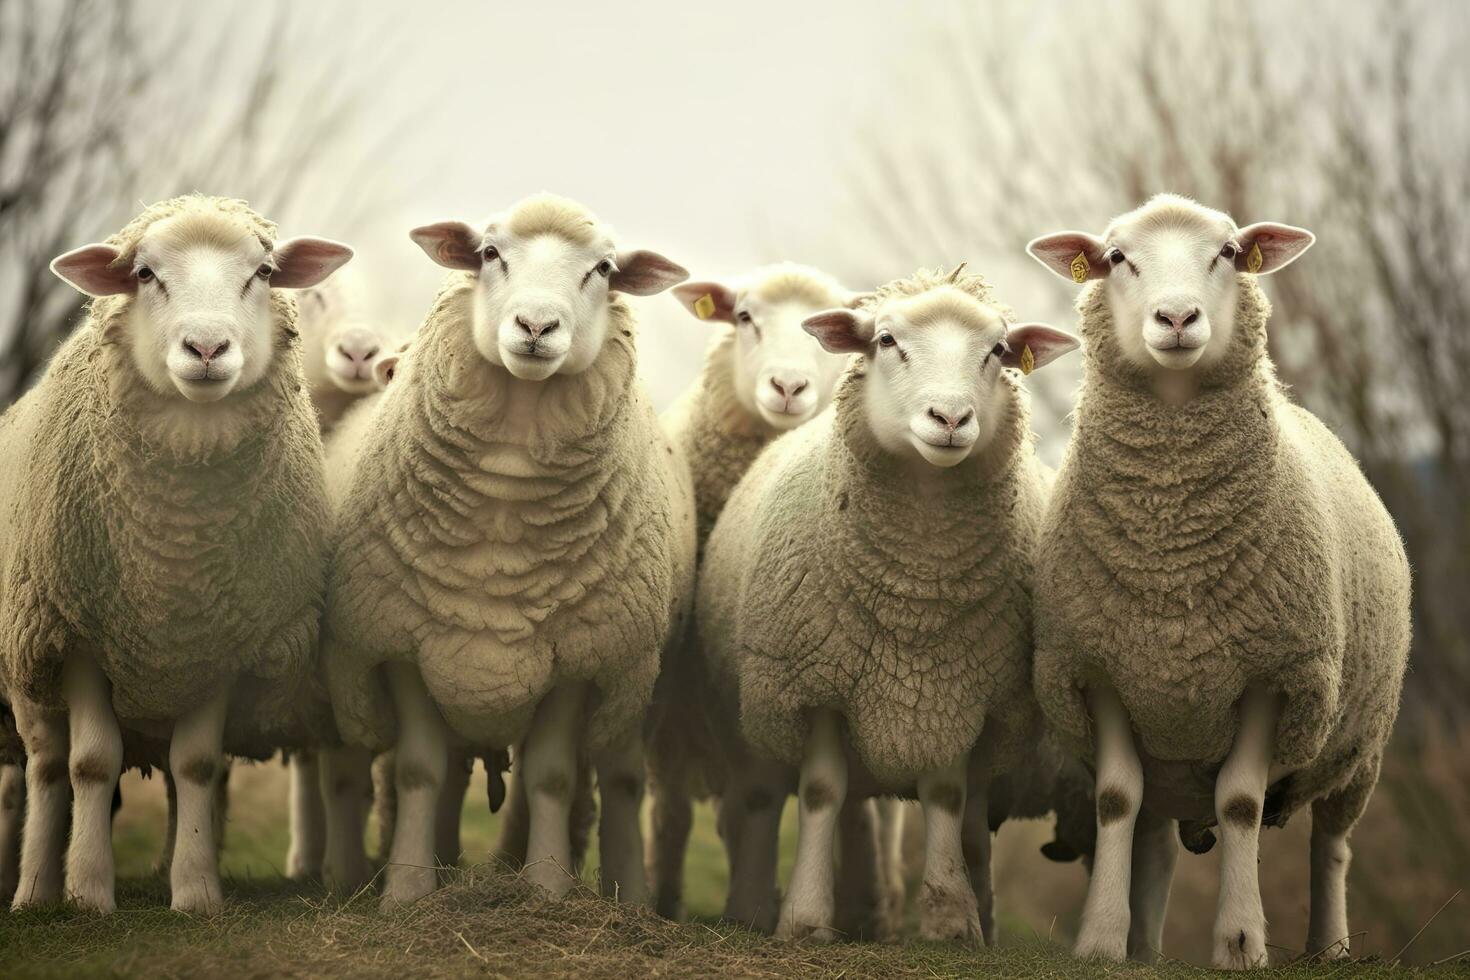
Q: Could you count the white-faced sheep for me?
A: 6